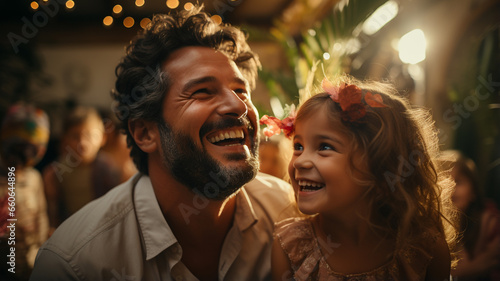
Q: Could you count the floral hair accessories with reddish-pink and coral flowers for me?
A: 1